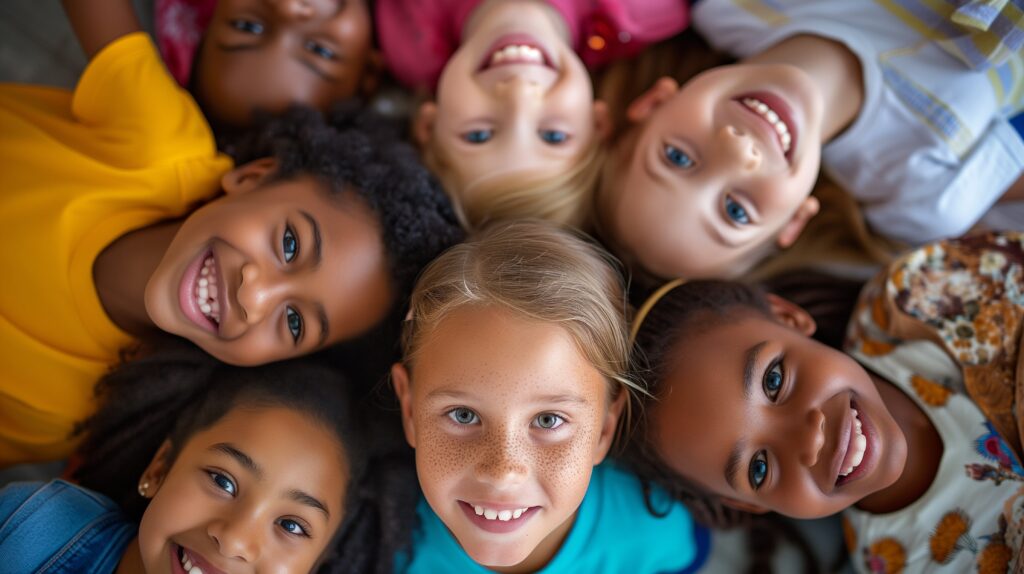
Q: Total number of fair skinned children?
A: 3